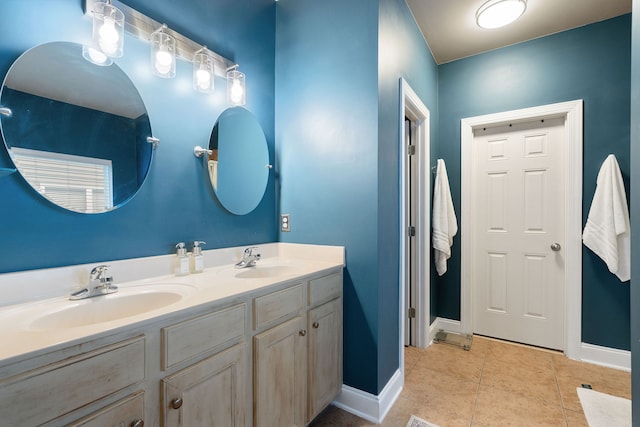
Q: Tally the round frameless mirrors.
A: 2